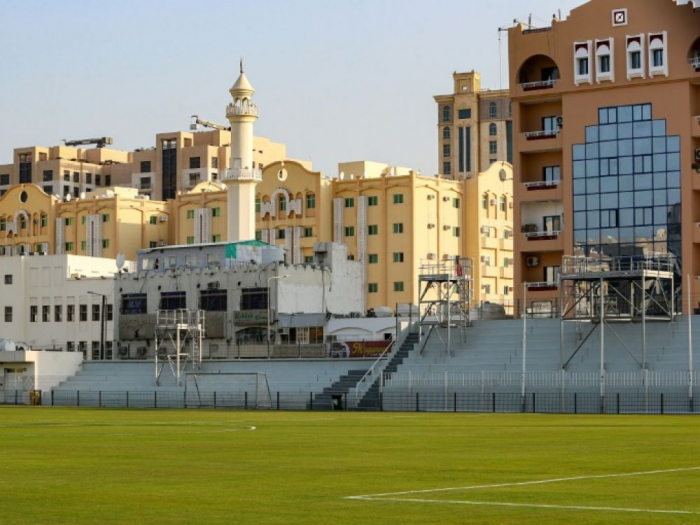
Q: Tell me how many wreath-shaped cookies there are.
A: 0